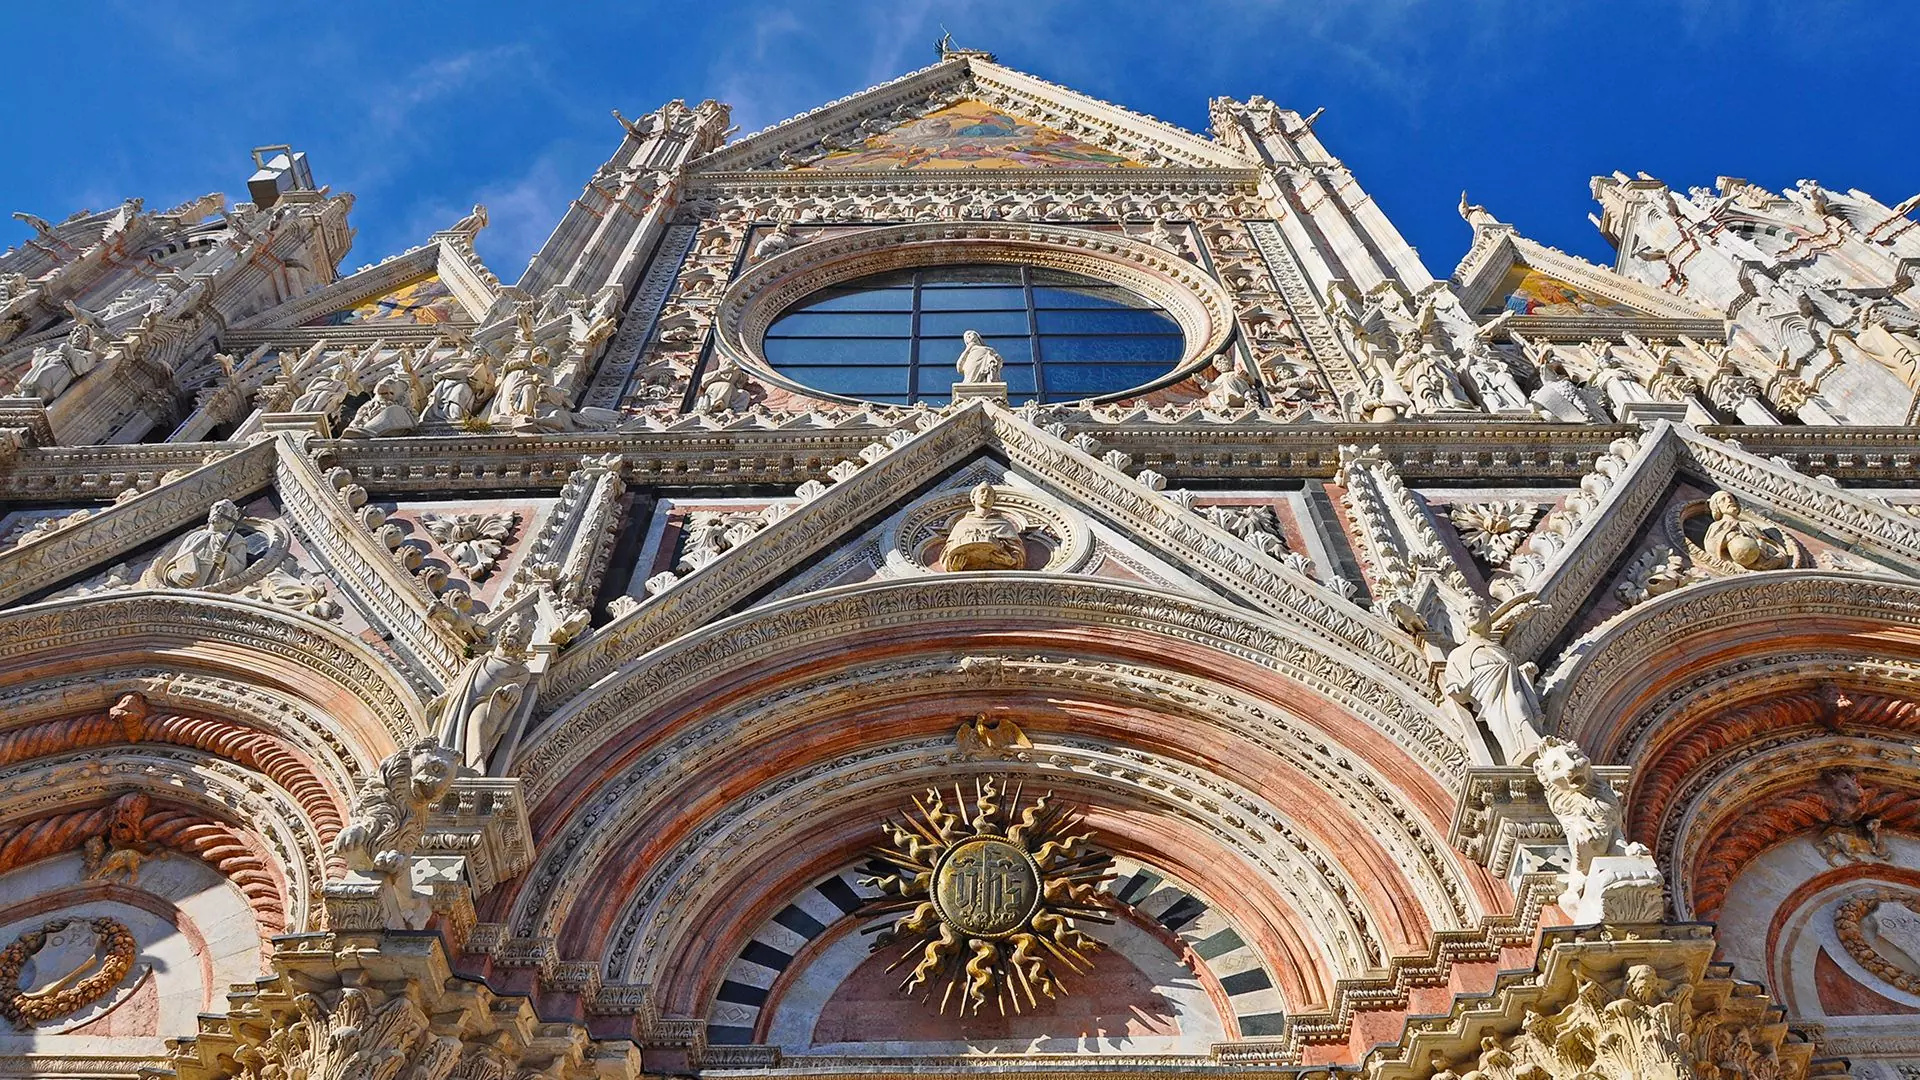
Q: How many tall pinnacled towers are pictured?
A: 4